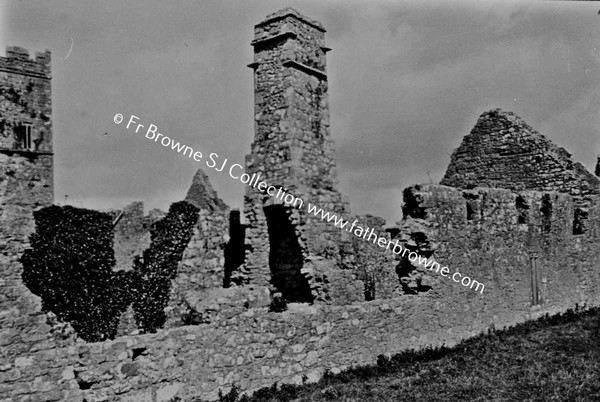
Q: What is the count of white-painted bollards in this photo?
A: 0